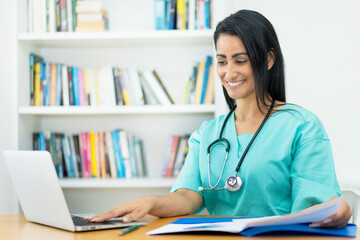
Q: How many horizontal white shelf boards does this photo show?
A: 3